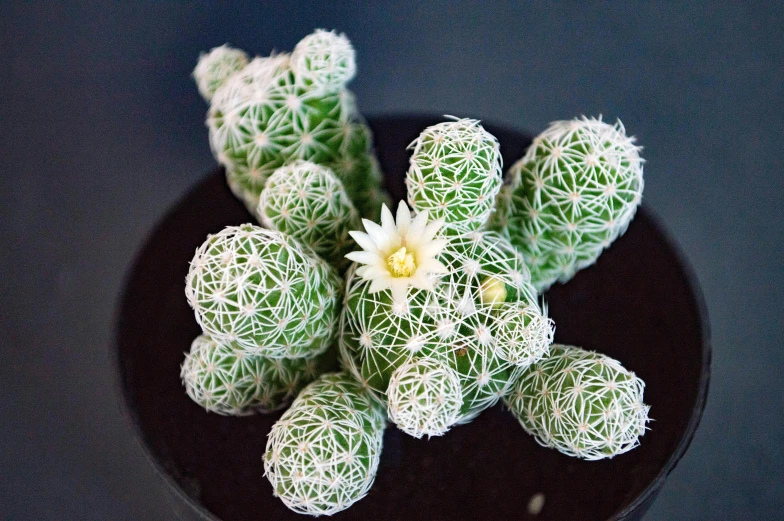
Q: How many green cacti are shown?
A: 13